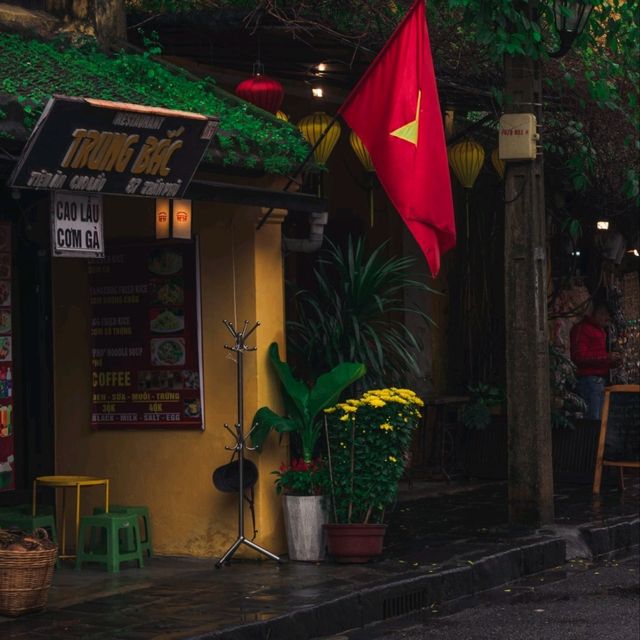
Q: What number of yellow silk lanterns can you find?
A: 5